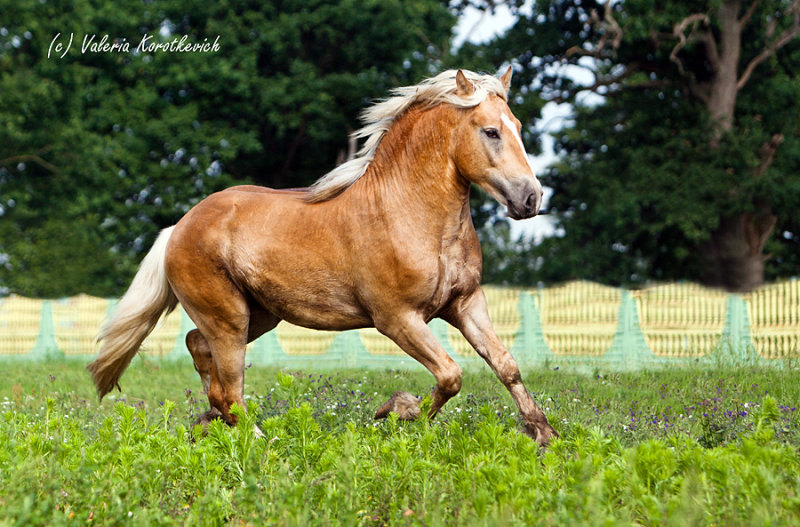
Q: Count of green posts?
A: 9